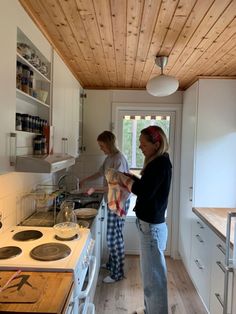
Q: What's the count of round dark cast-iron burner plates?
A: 4